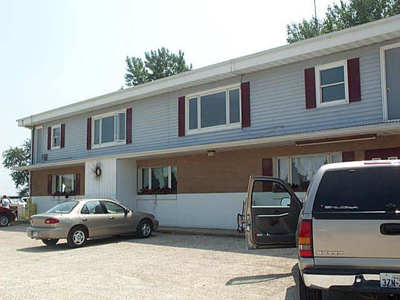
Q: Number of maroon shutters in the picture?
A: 12